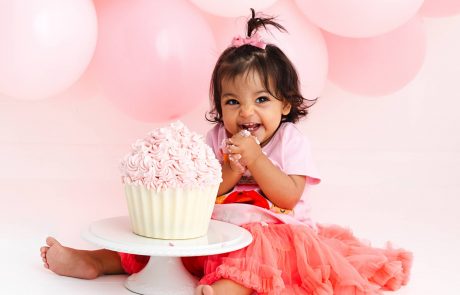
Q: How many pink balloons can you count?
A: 7